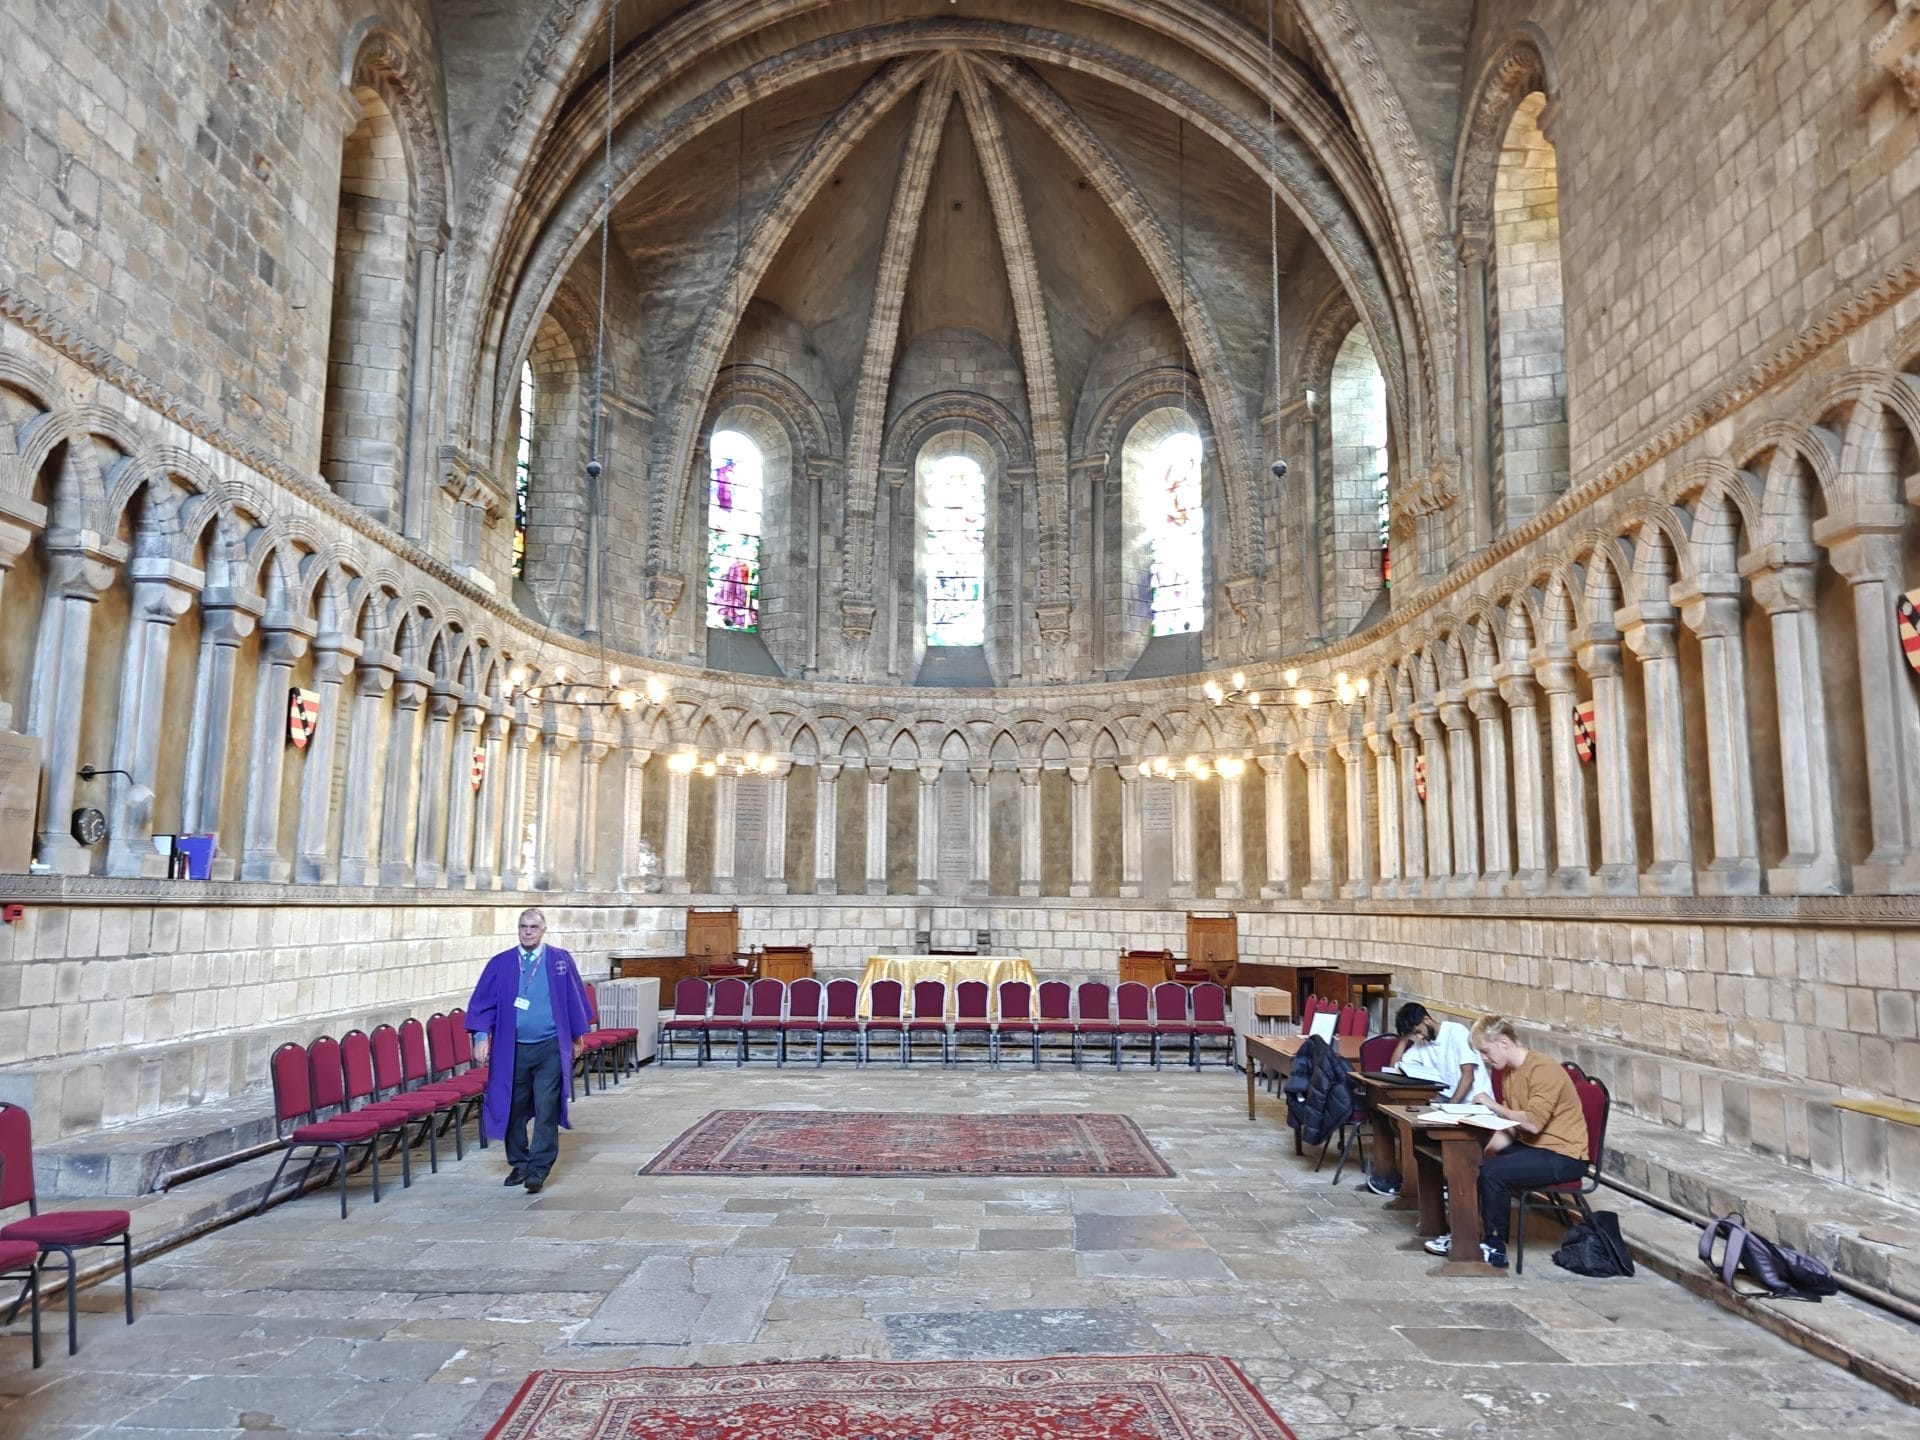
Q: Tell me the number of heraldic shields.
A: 5